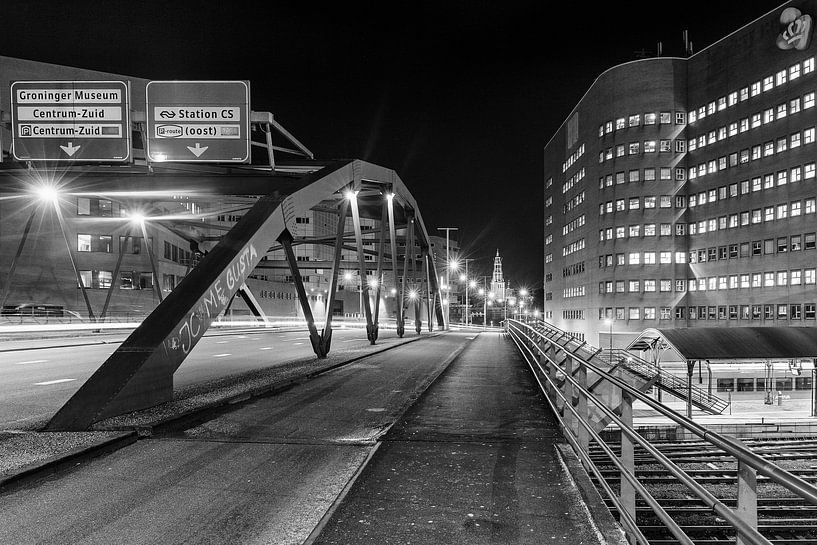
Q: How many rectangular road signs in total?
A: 2